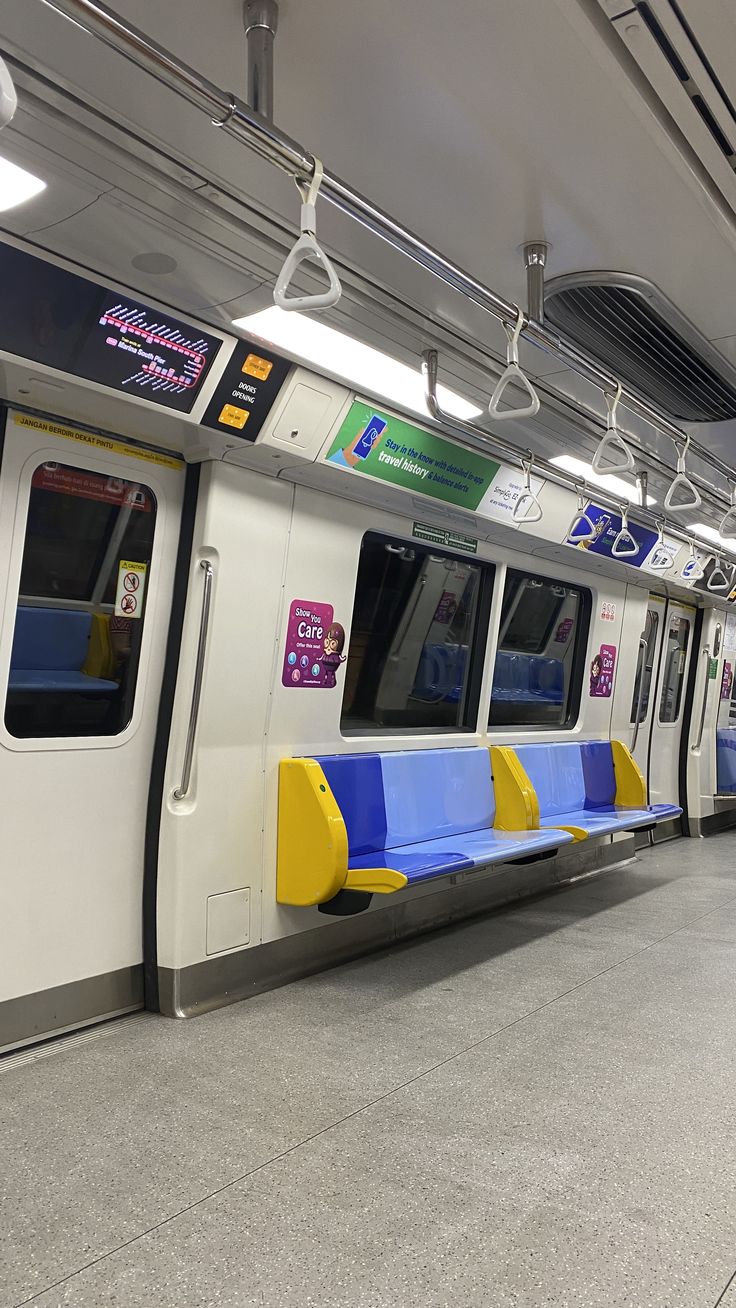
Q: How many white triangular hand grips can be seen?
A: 12